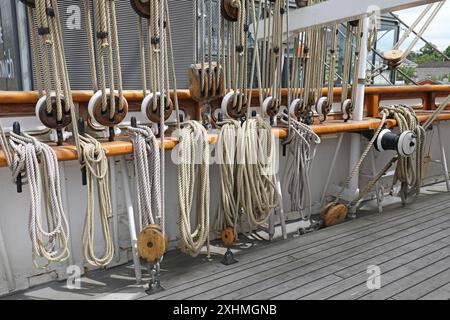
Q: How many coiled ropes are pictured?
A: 8